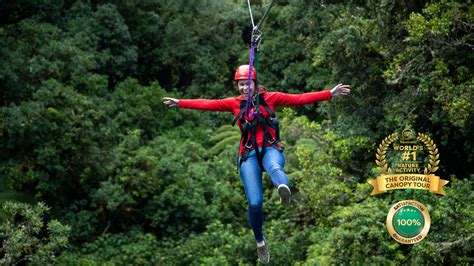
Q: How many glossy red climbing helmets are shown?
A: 1